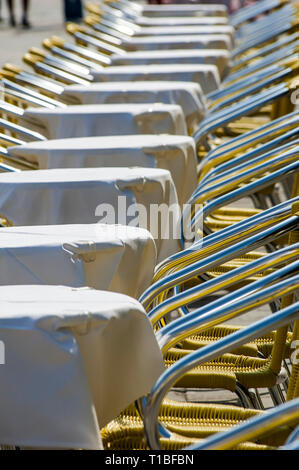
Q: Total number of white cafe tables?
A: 12